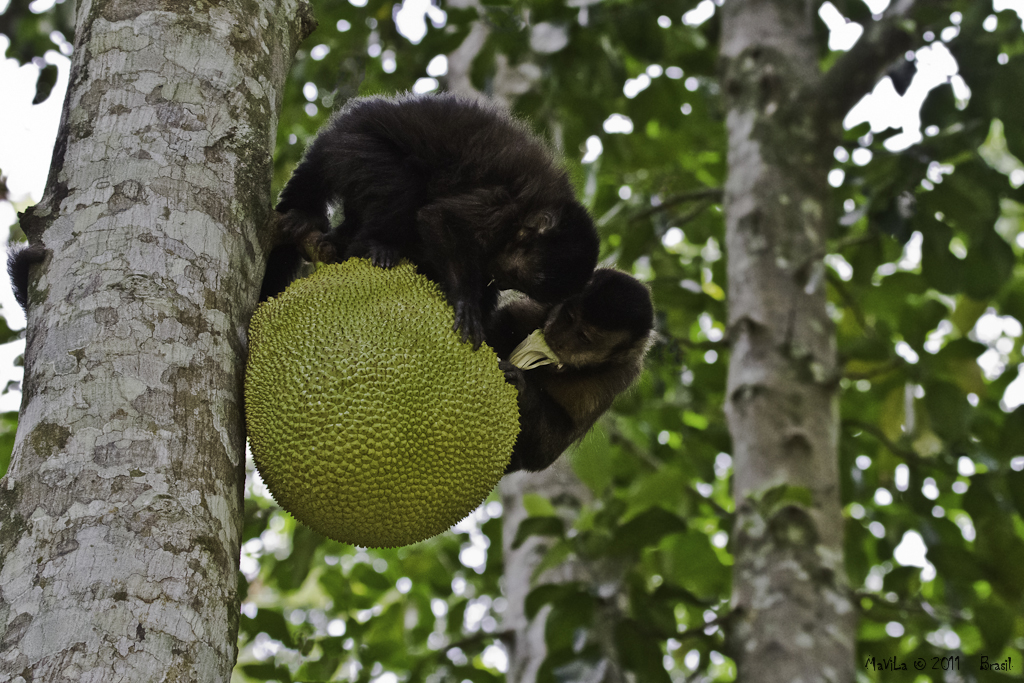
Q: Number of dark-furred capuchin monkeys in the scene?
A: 2